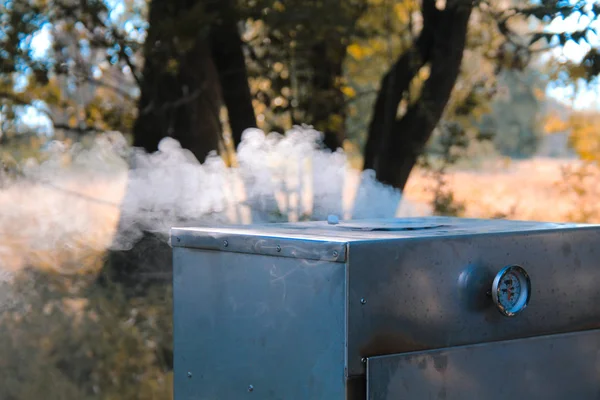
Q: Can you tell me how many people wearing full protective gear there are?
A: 0